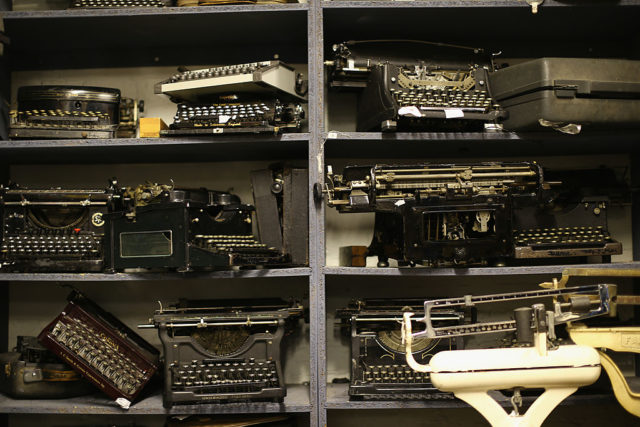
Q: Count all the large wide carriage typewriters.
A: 1